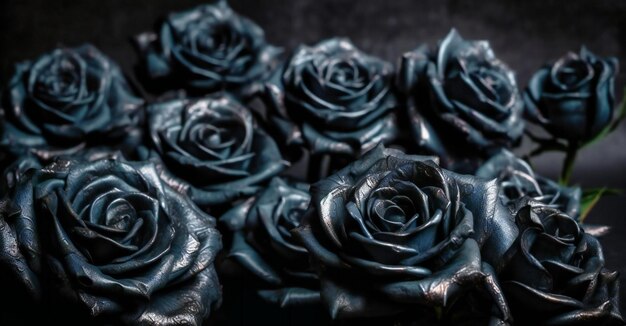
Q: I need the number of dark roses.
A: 11